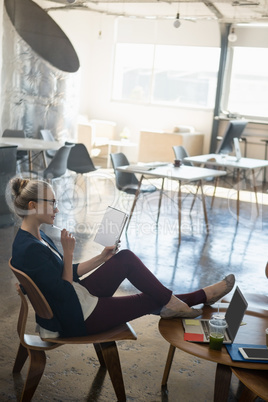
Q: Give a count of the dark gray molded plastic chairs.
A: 6